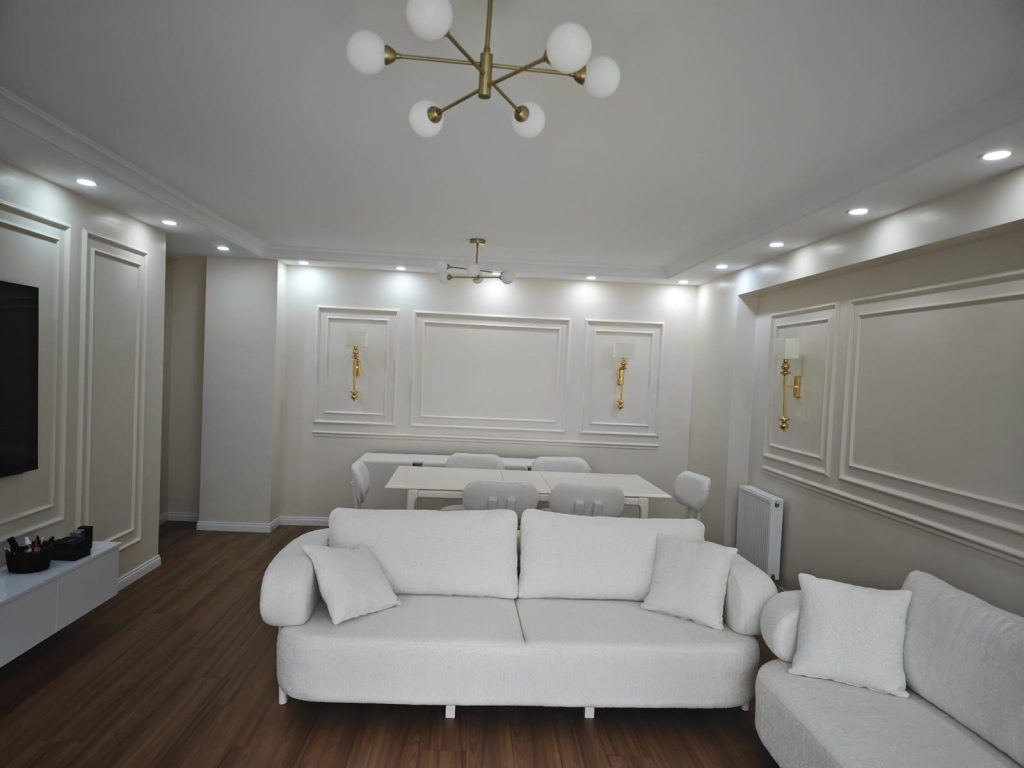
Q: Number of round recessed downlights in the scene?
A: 12